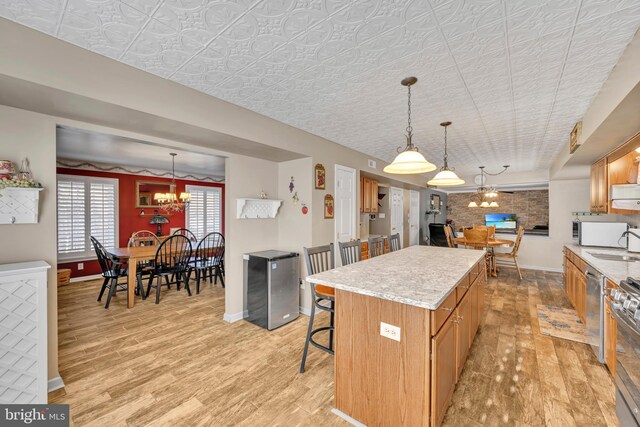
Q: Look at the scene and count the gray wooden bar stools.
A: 4